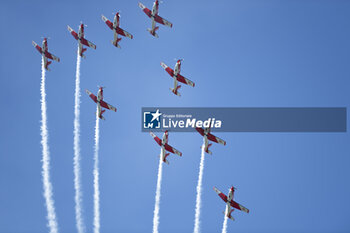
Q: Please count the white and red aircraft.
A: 9